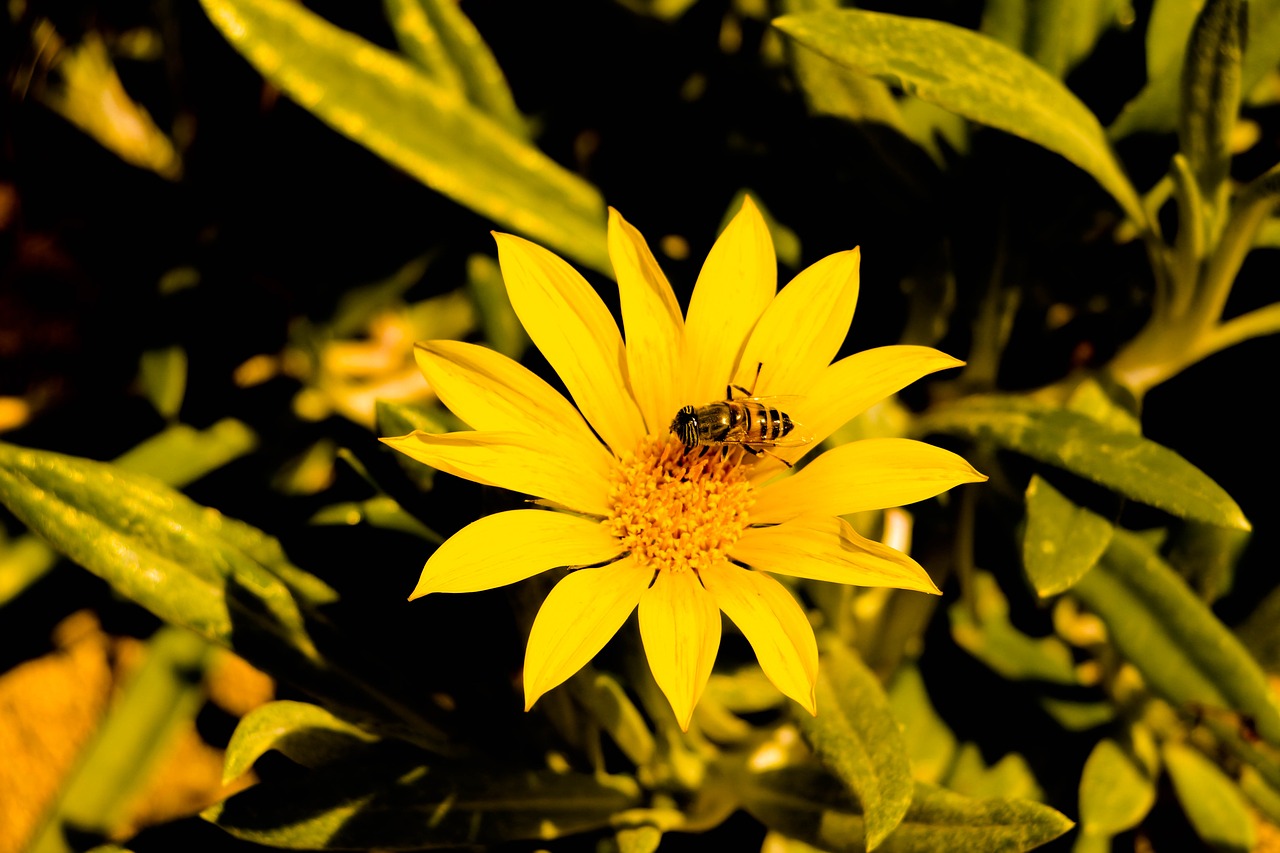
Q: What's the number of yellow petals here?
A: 13